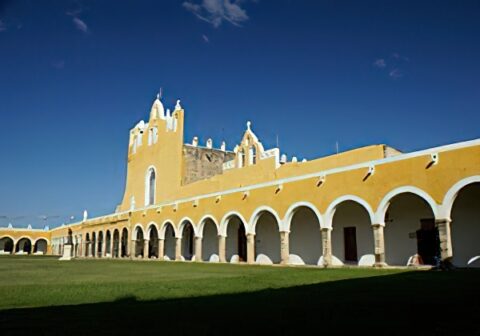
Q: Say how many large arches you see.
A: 11